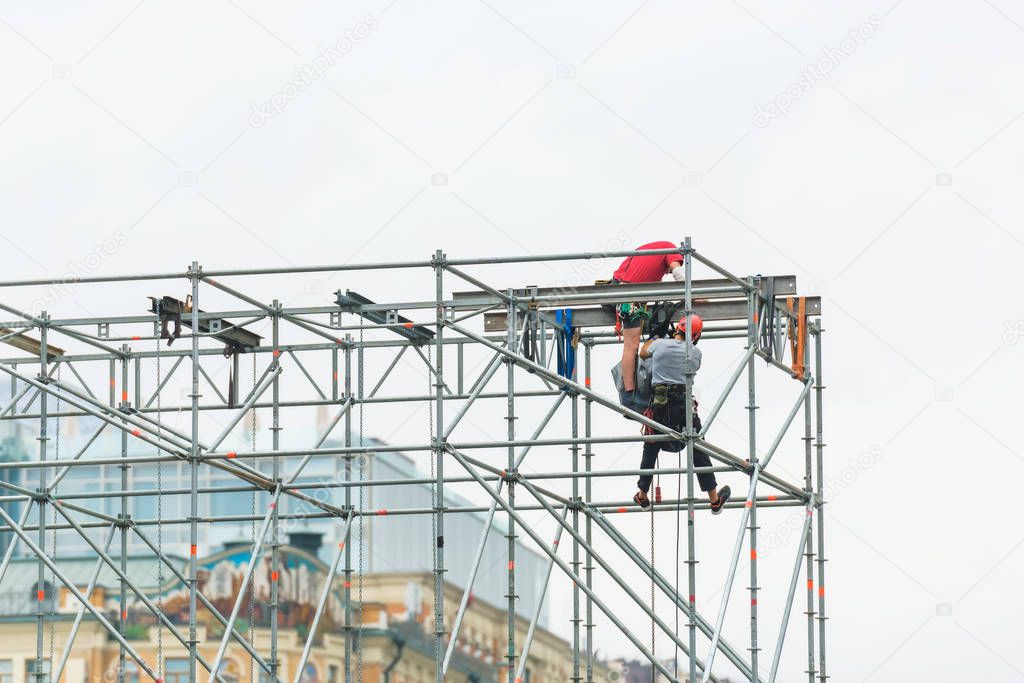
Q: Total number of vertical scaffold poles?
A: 13